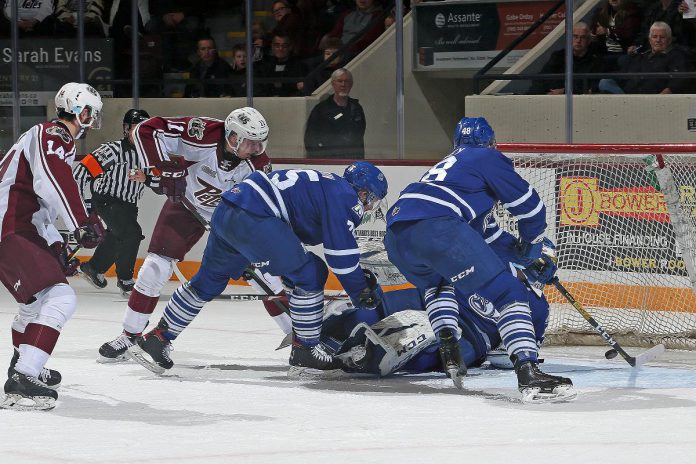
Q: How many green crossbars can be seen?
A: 0